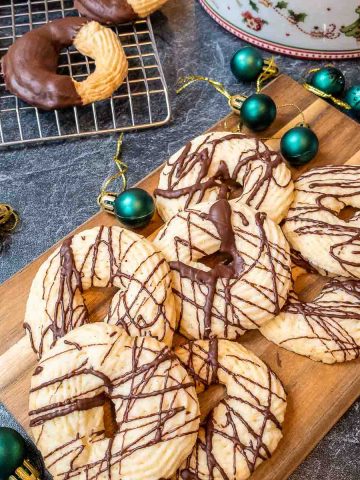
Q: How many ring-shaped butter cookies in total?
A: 9